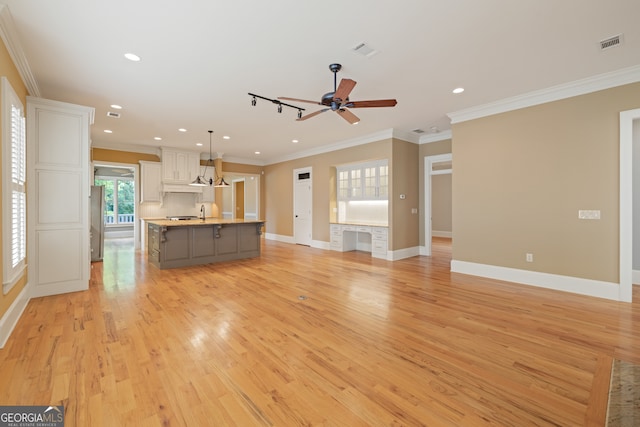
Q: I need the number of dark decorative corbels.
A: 3